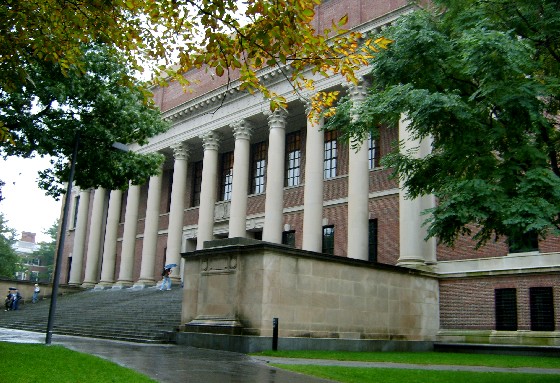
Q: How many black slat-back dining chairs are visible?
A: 0